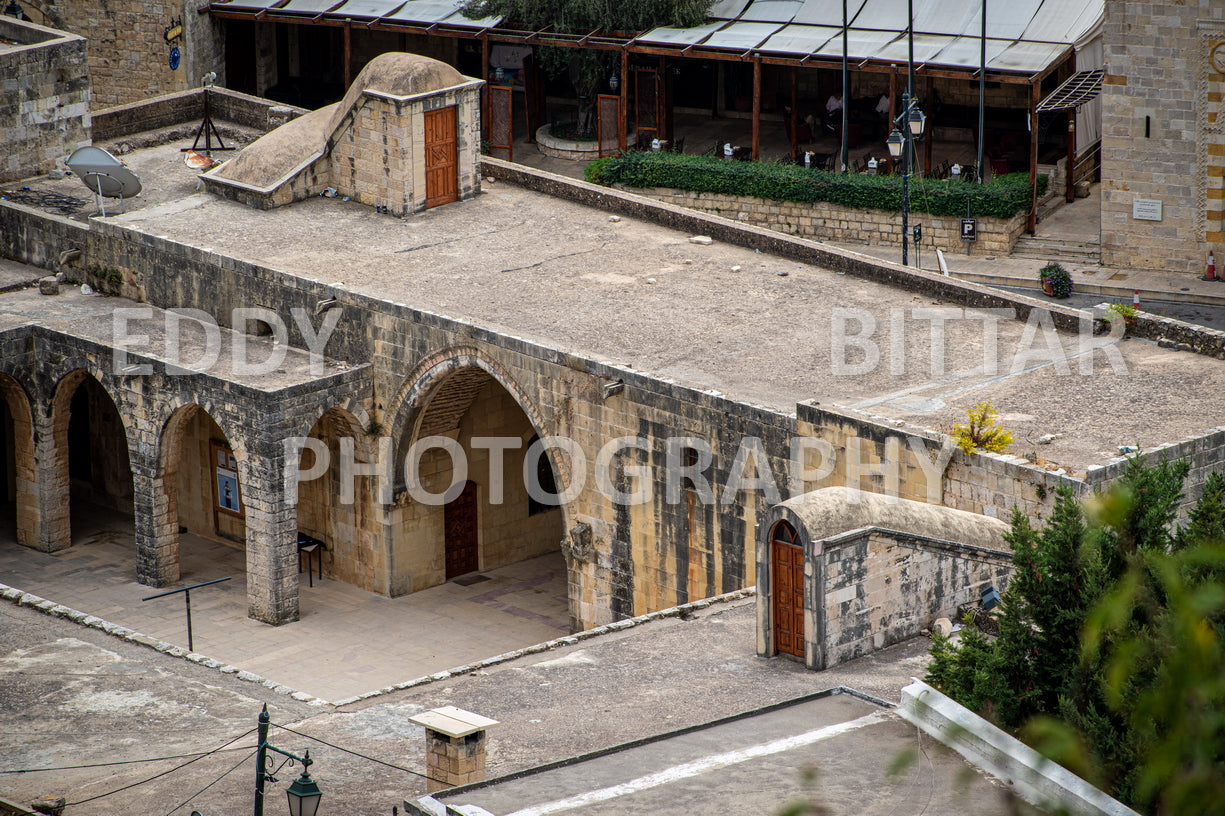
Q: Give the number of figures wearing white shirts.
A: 2